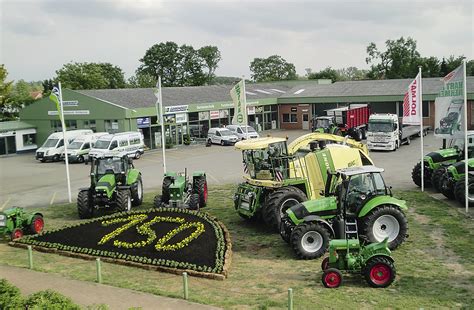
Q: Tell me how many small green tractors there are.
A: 2